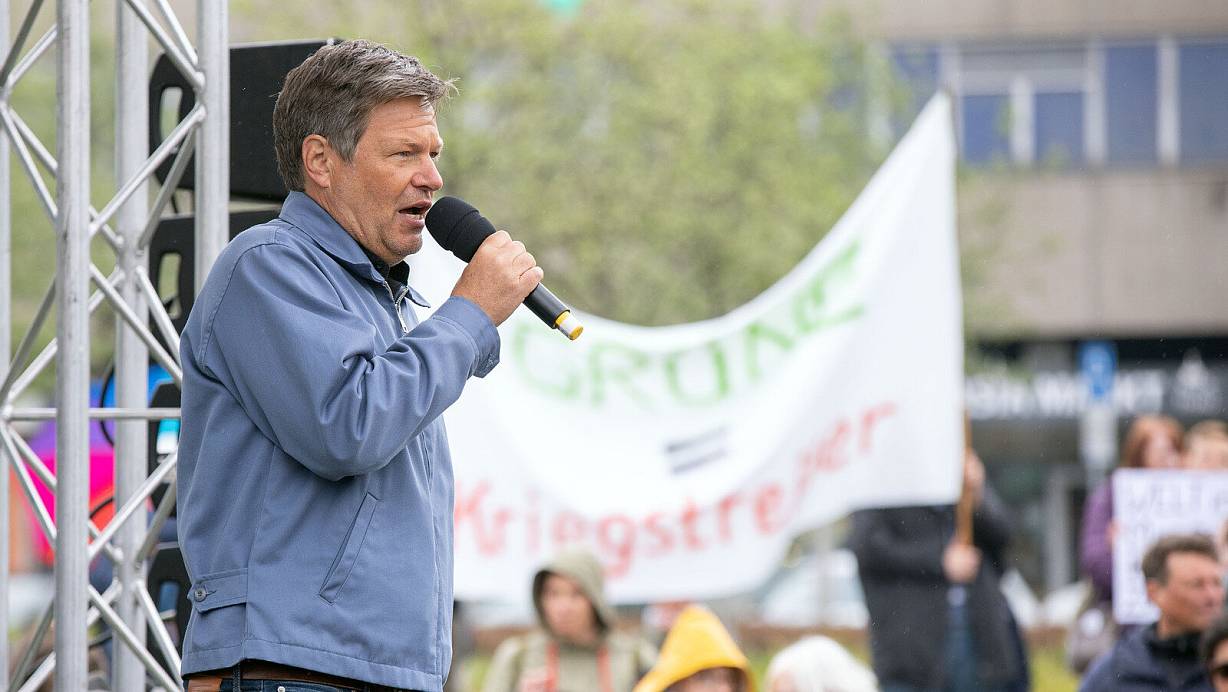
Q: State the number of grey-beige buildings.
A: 1